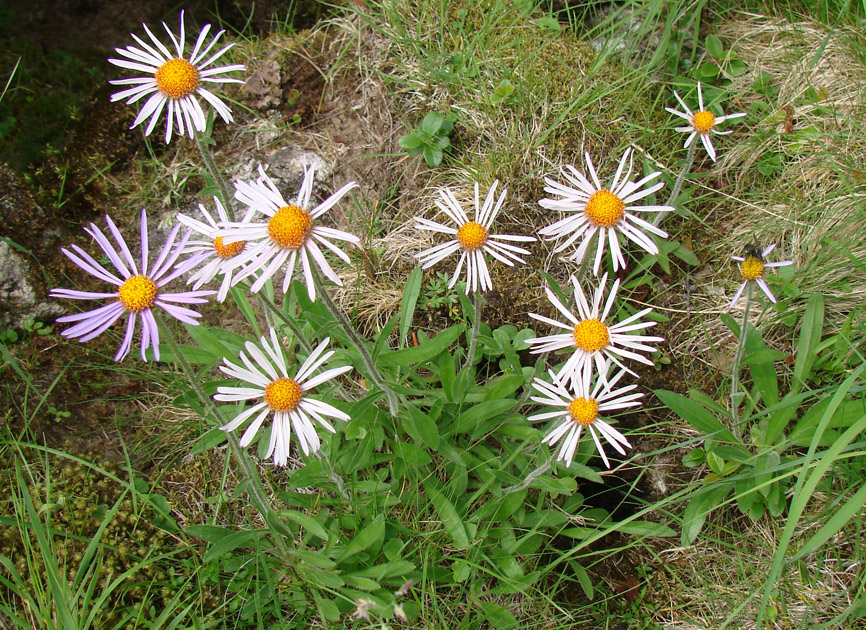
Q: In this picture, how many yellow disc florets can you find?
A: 11